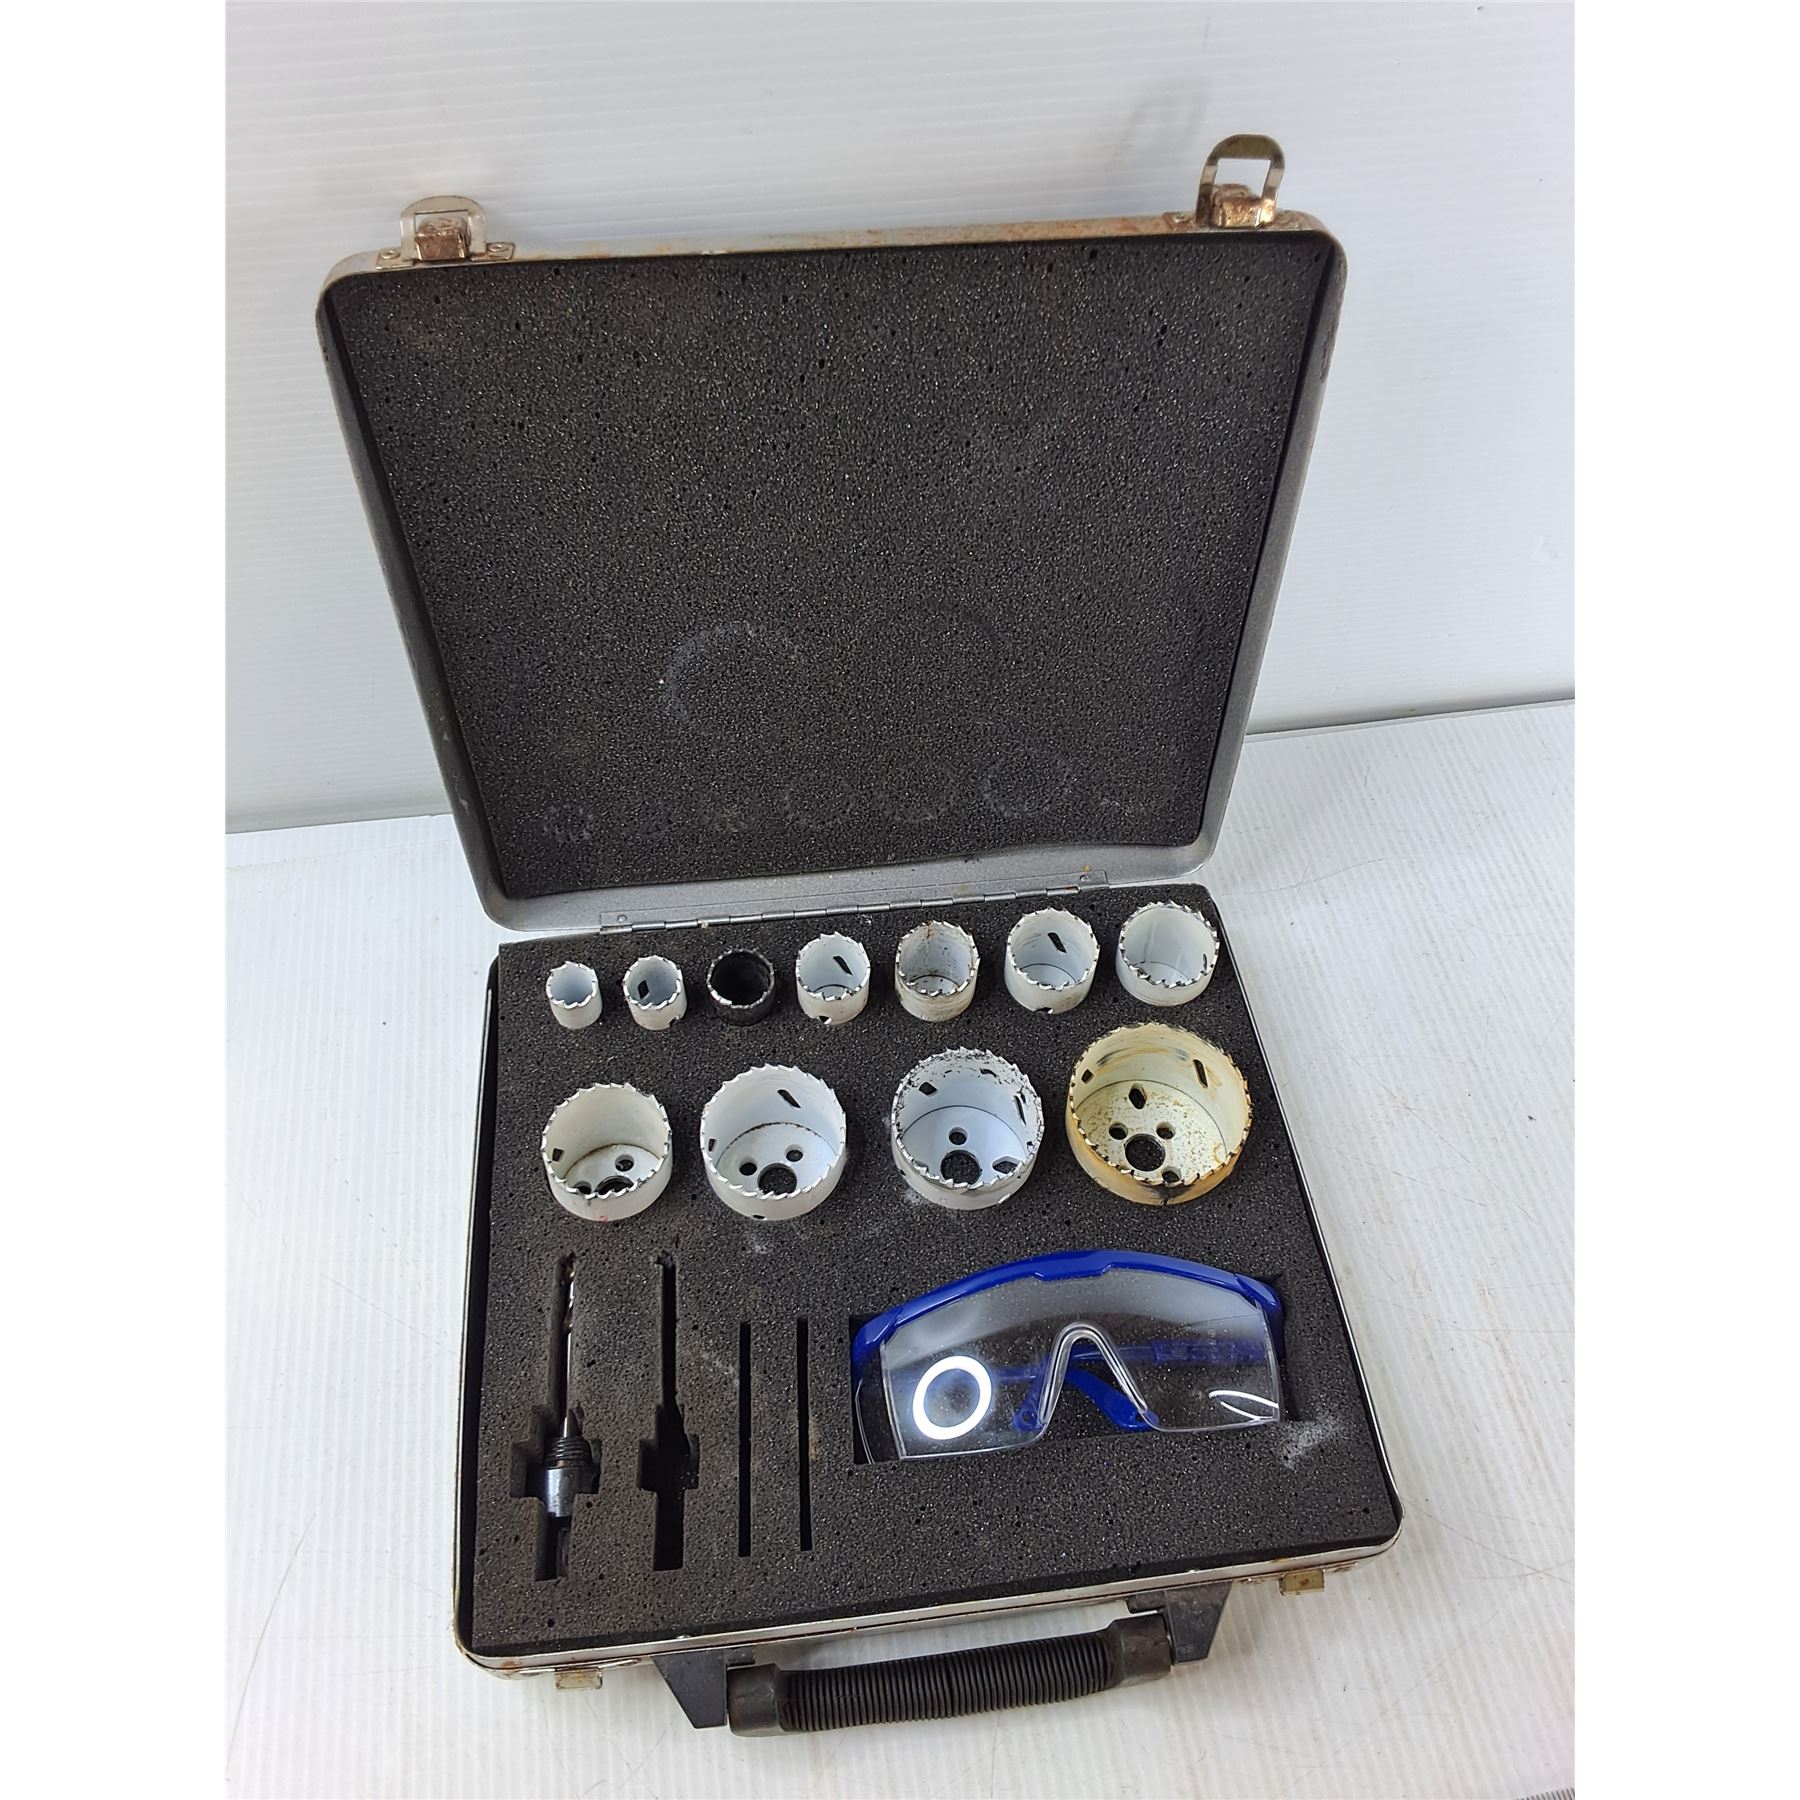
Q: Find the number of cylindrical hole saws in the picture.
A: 11